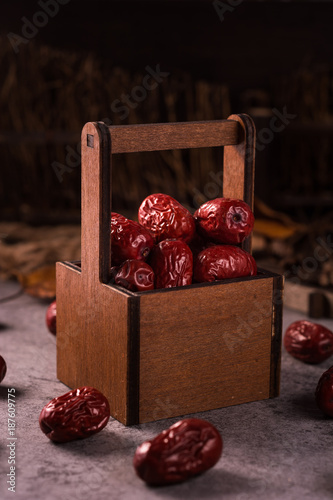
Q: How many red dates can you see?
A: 12